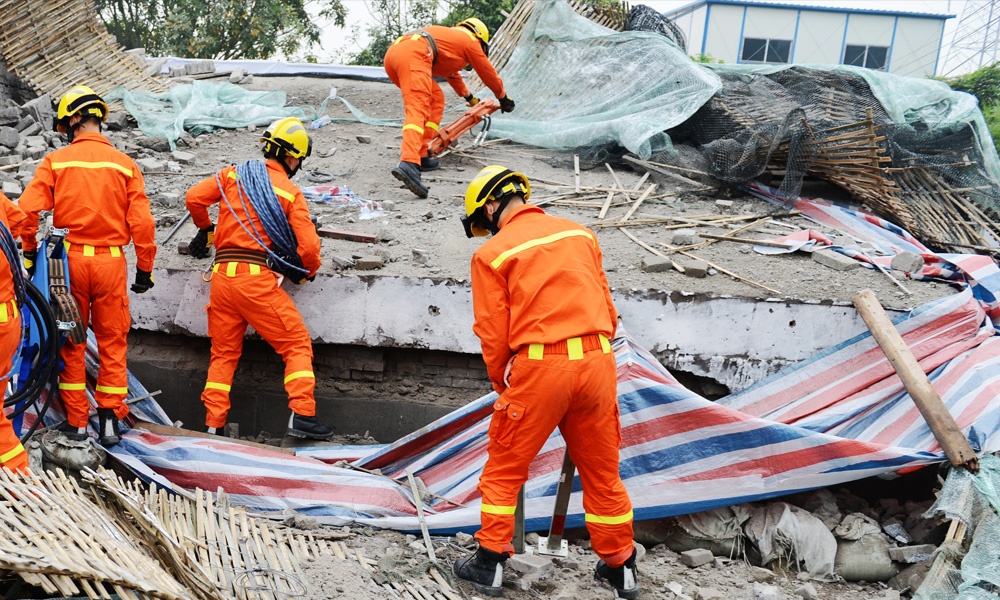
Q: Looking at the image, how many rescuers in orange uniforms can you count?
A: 5